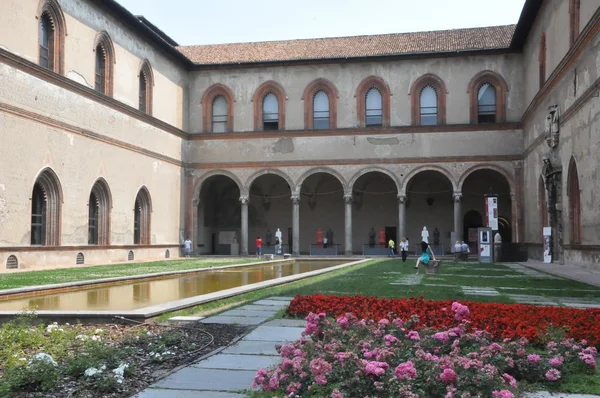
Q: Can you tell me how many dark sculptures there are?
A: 4